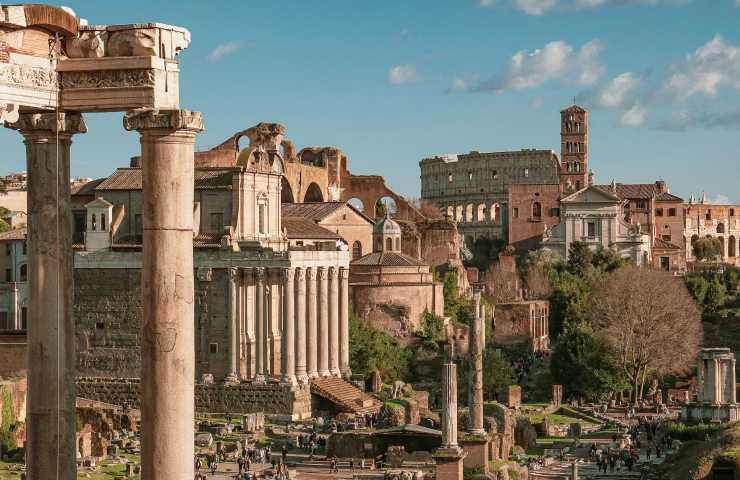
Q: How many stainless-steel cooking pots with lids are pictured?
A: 0